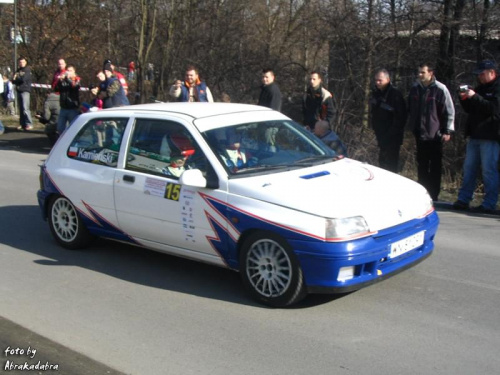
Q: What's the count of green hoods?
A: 0